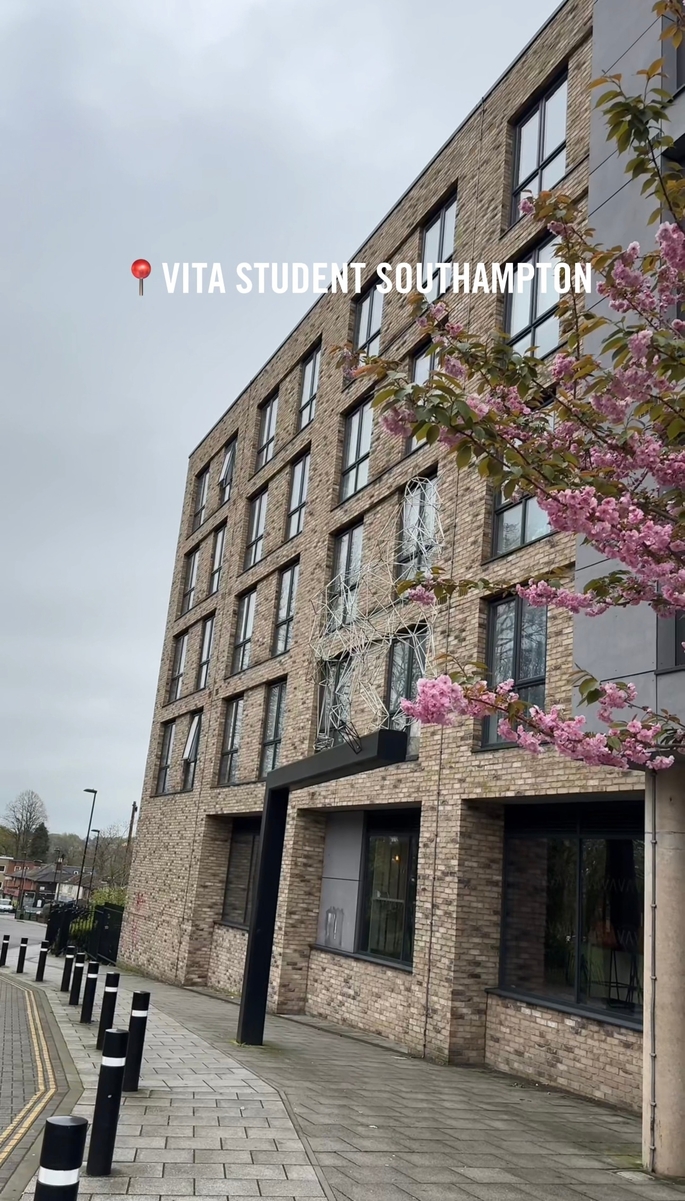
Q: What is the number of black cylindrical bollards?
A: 10